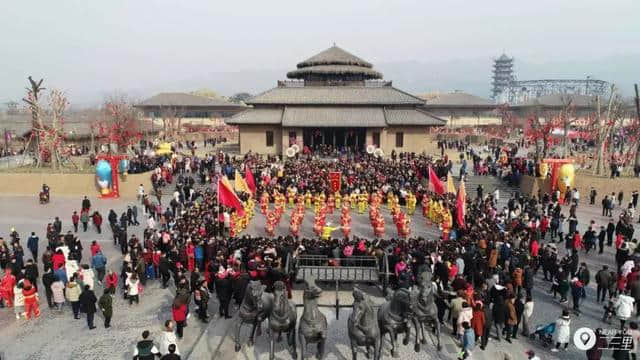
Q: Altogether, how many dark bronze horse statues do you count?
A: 6